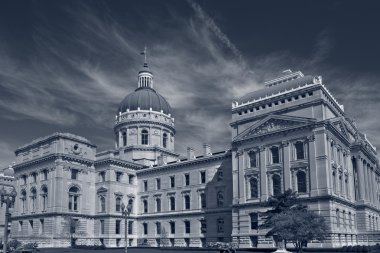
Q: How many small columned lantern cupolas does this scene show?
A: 1